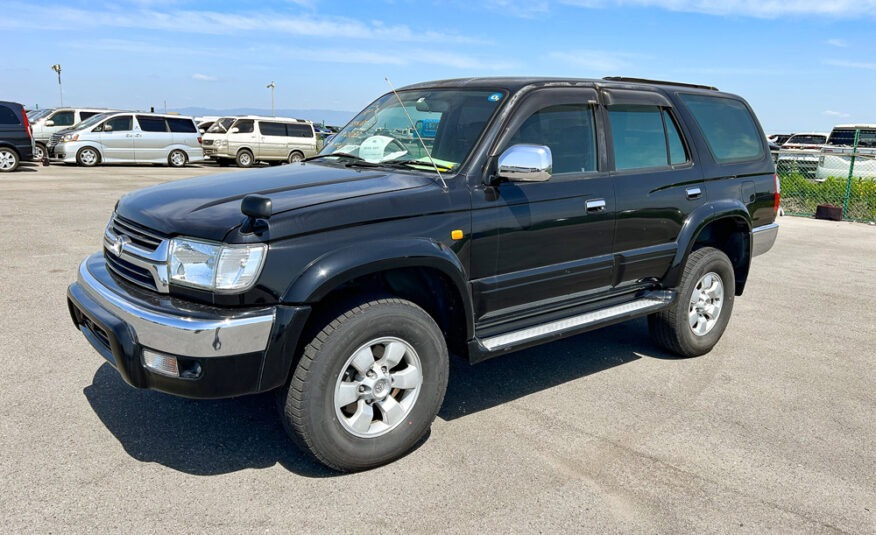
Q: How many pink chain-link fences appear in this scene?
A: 0